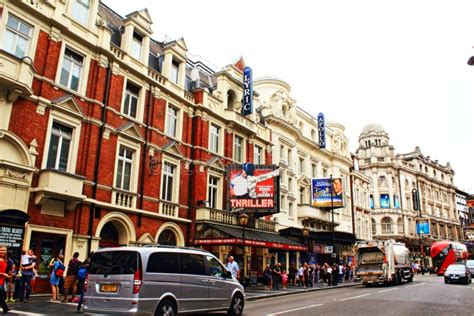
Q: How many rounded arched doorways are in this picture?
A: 2